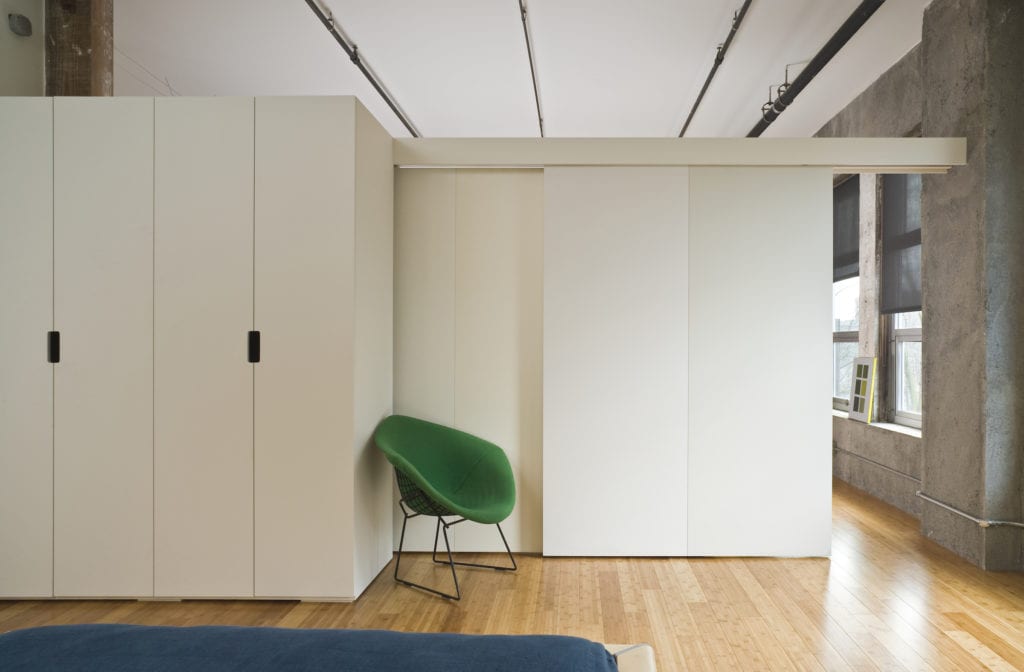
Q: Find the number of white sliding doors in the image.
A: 2